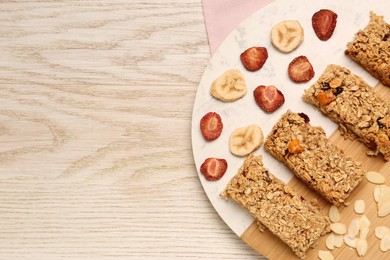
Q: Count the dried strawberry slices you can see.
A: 6